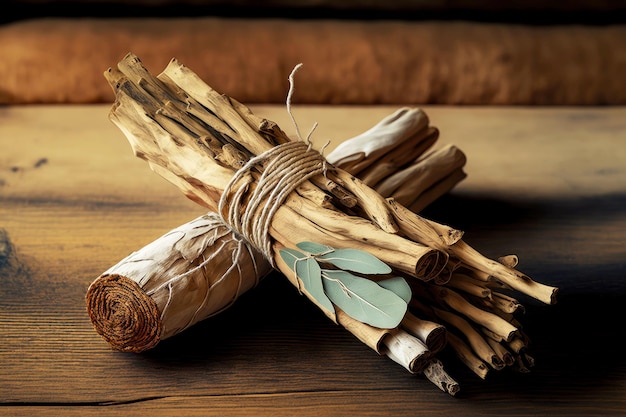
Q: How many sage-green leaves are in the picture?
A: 5